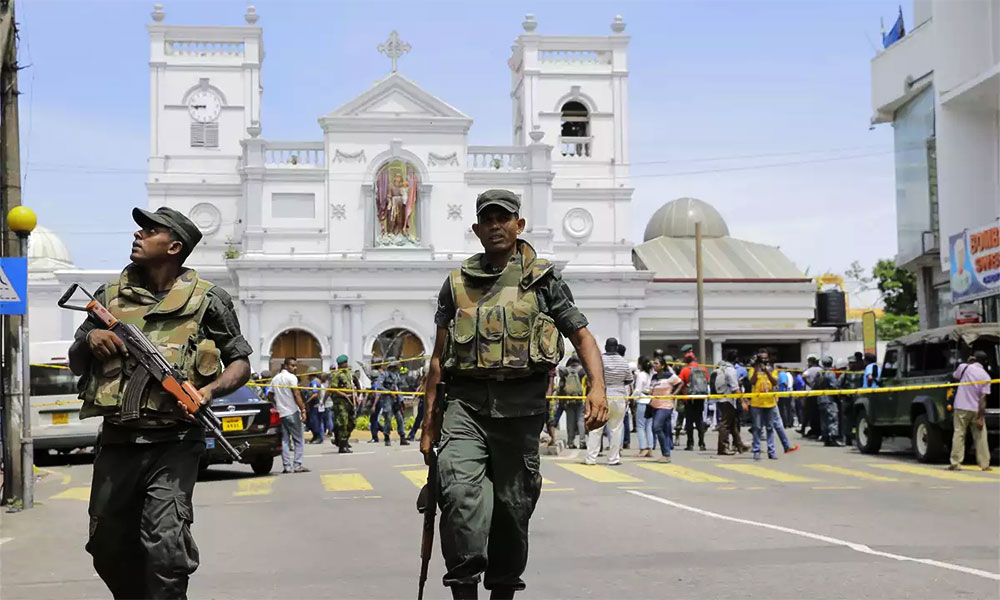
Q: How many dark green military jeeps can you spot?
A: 1